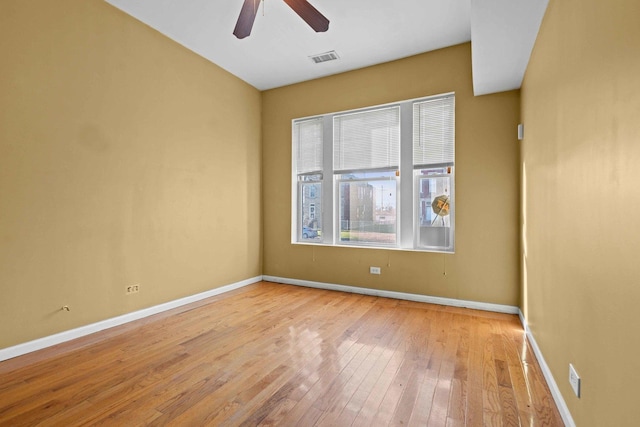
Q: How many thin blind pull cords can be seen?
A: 3